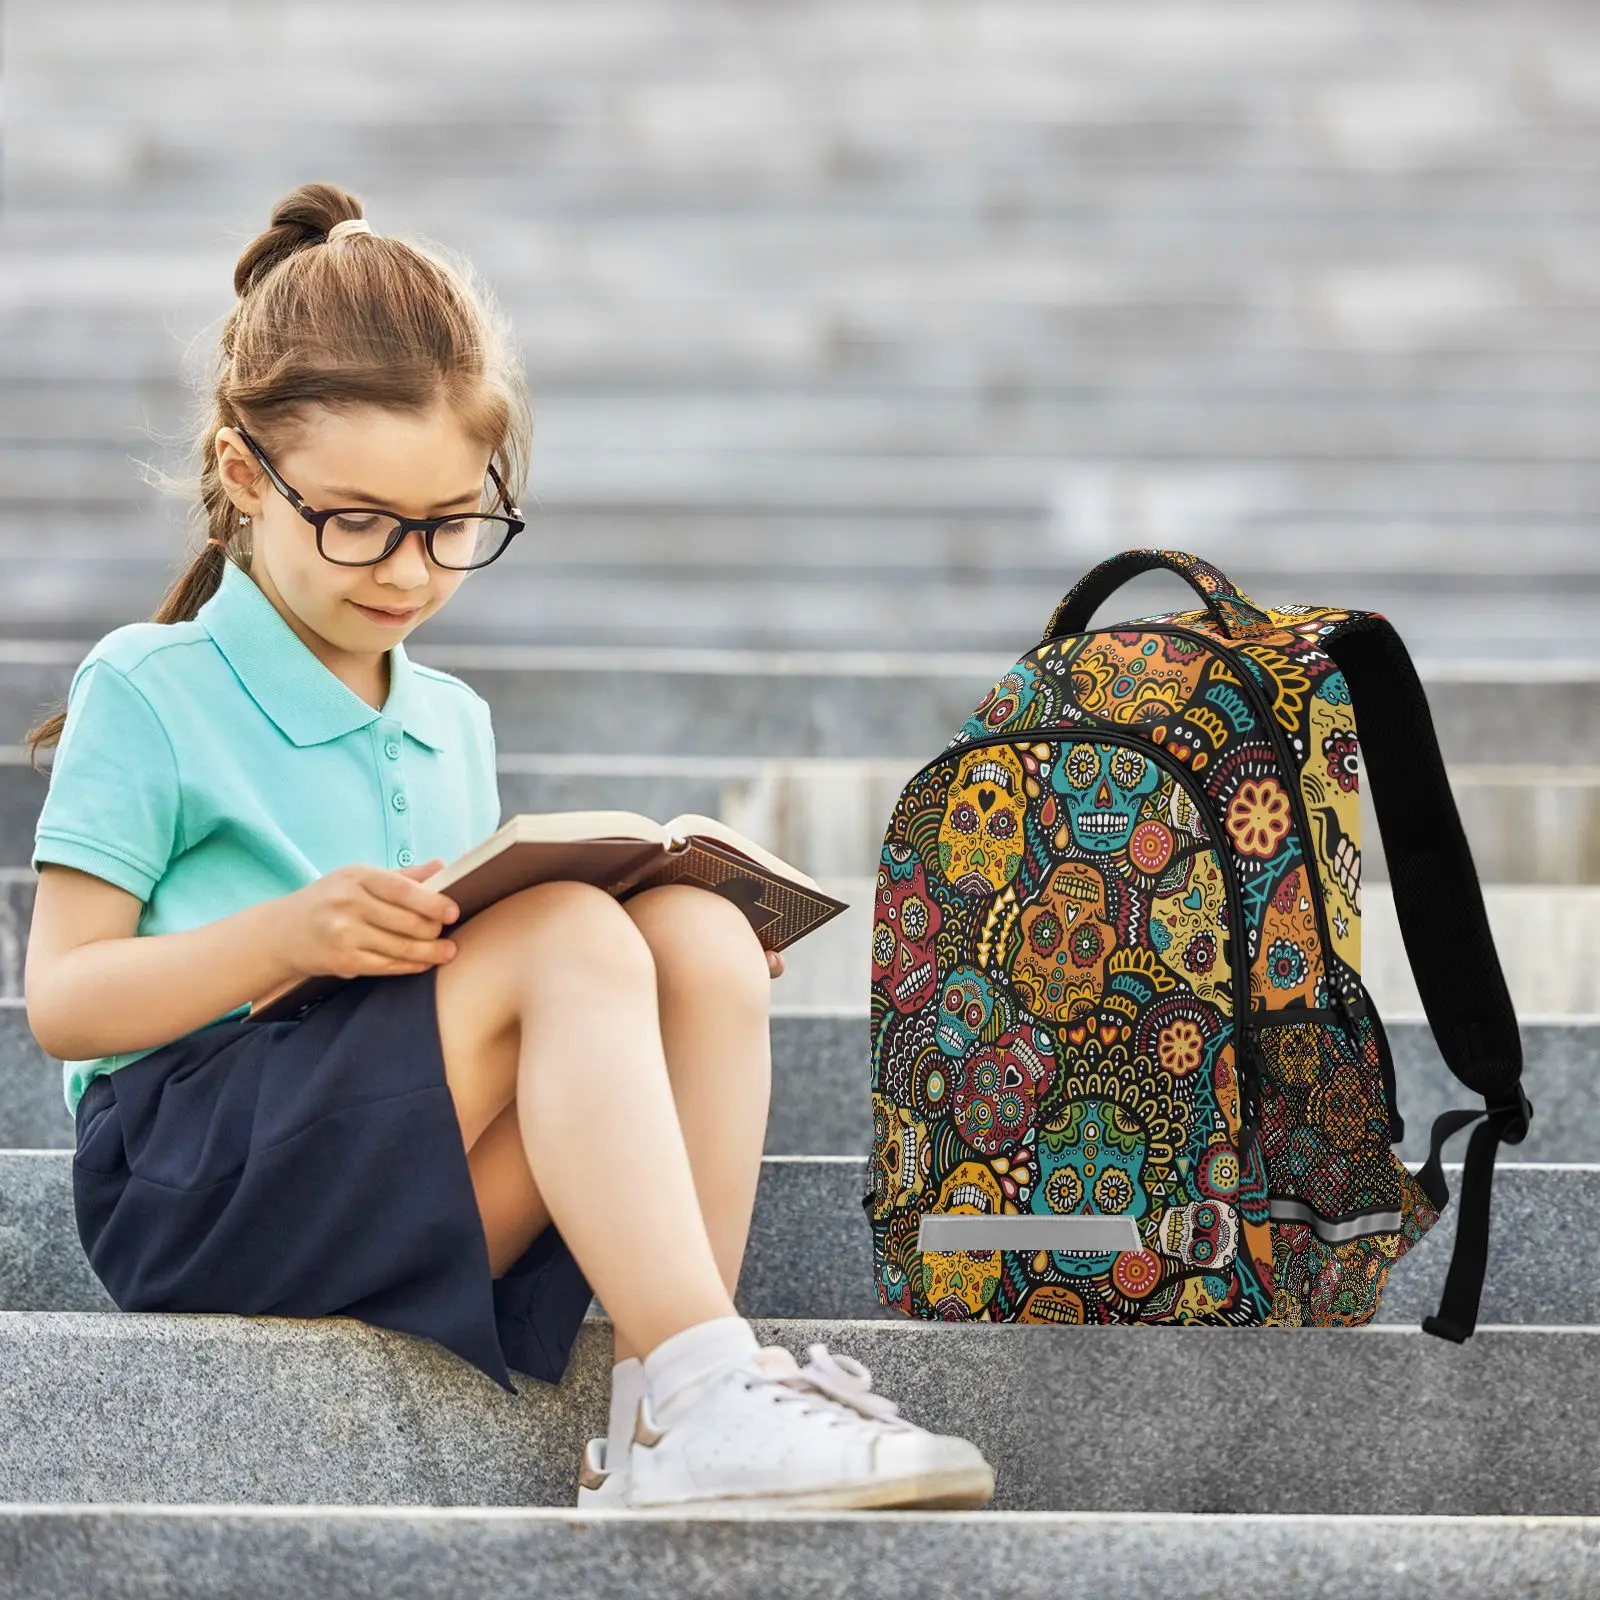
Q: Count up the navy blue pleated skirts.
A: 1